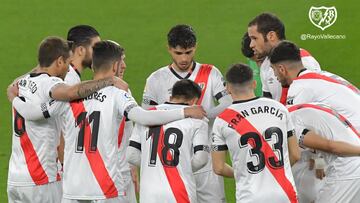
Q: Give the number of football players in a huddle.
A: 11